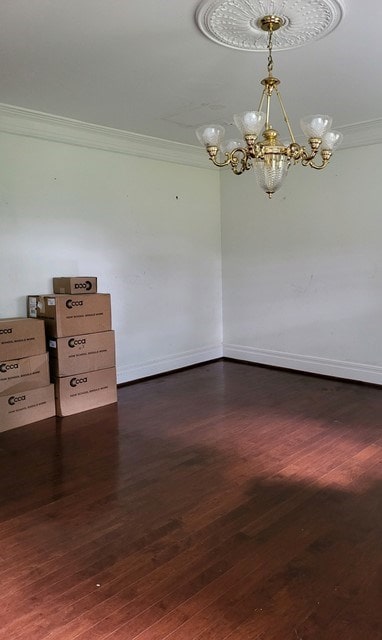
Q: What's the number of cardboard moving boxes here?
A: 7